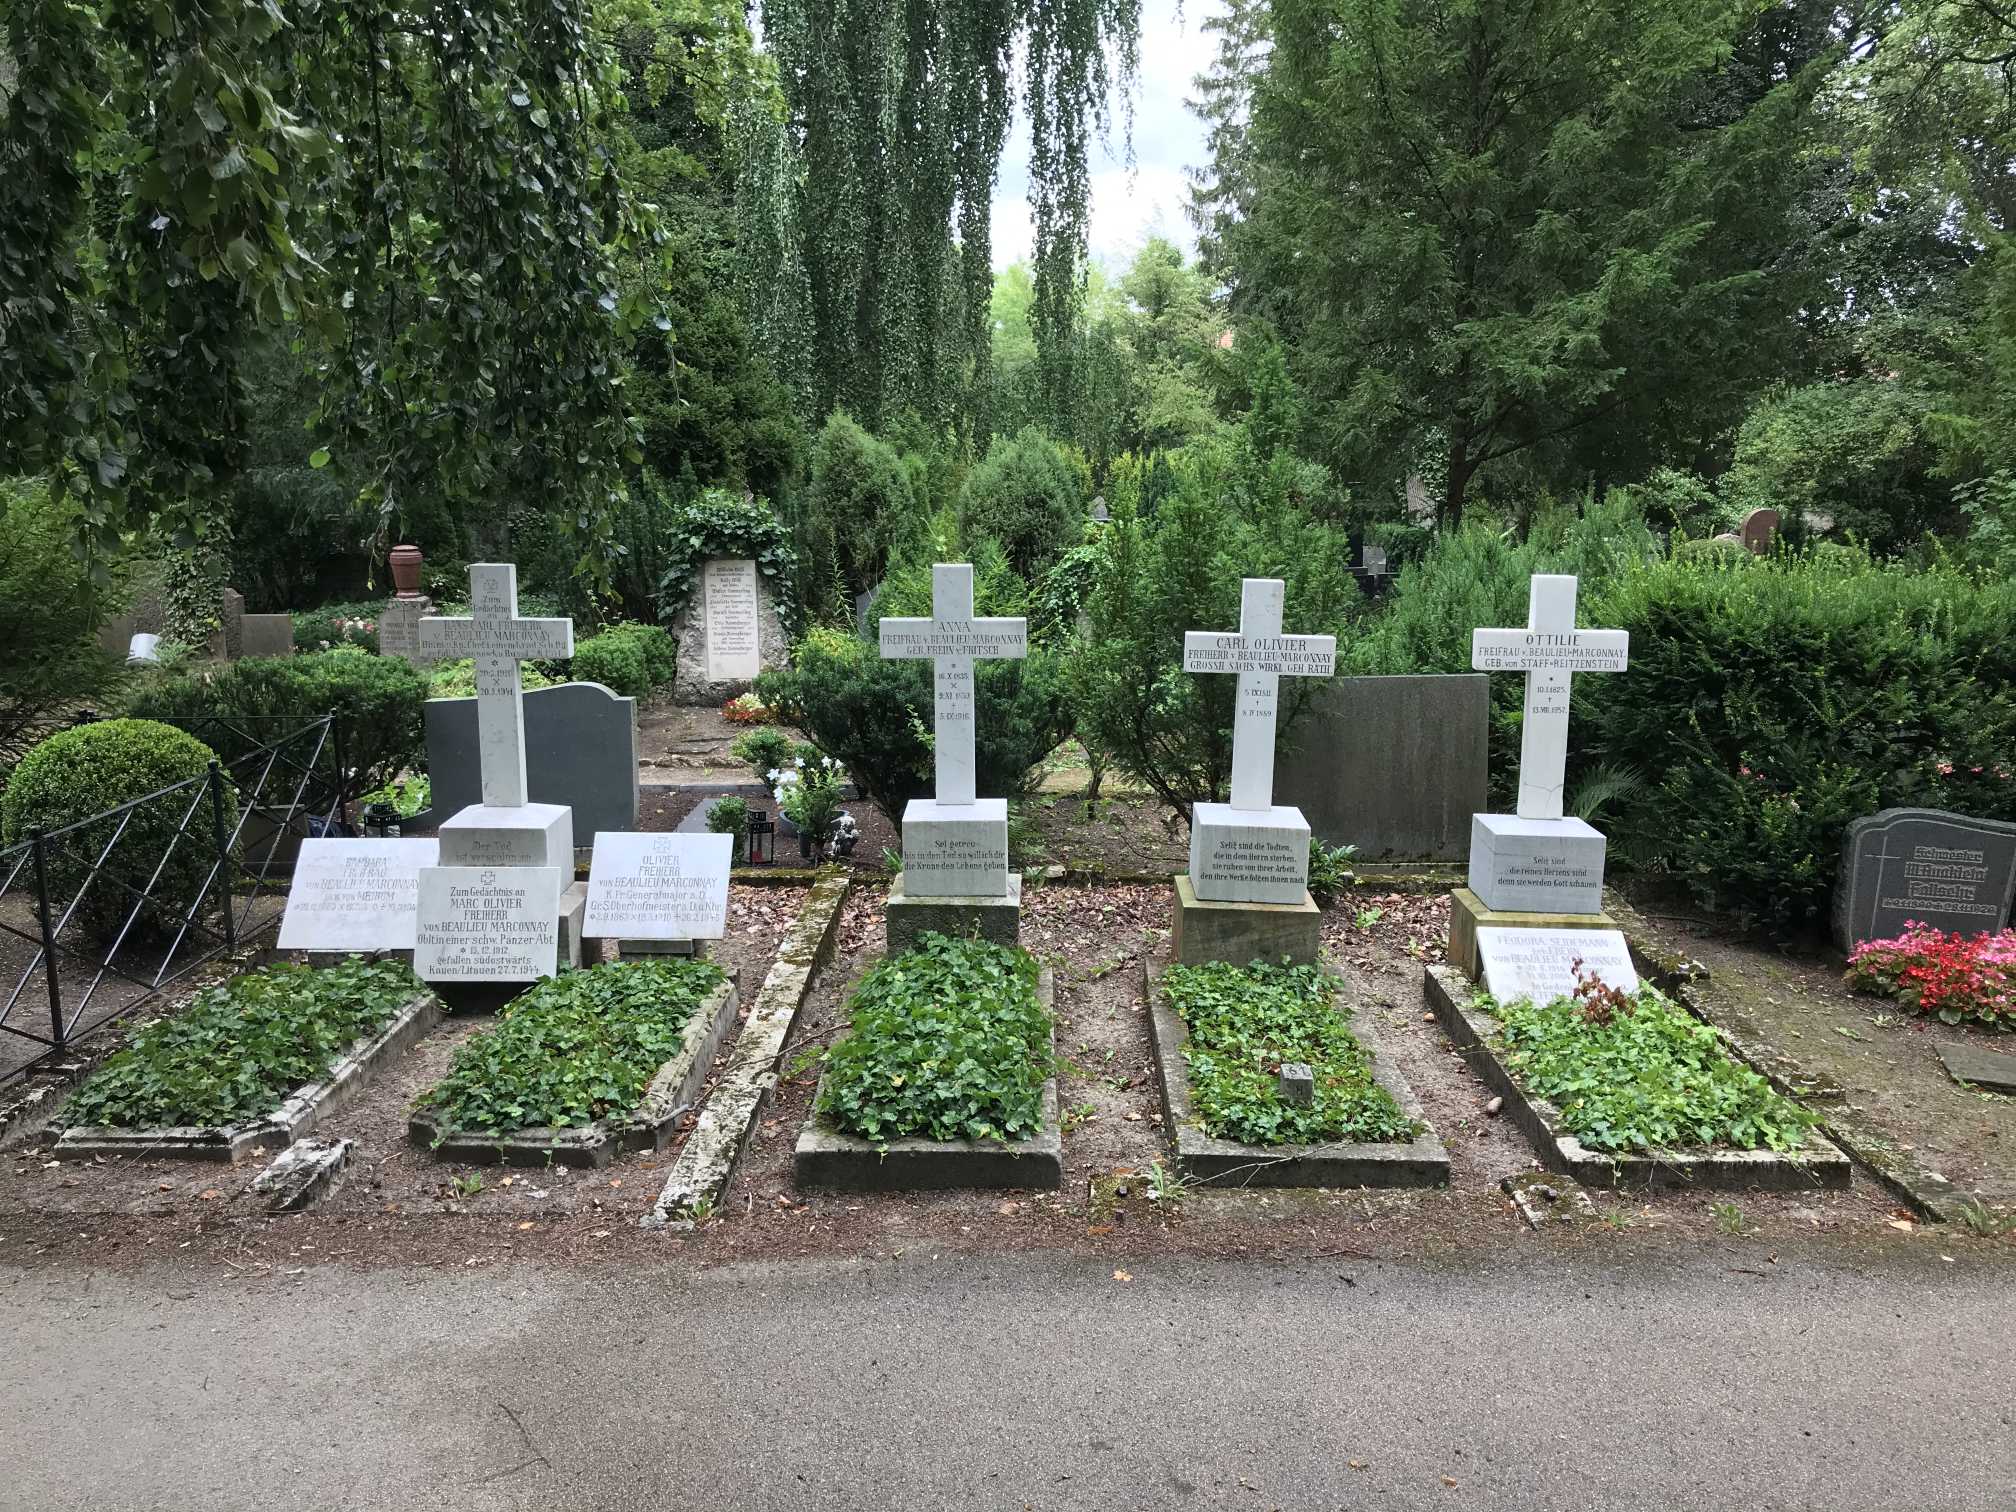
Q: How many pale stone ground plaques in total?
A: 4